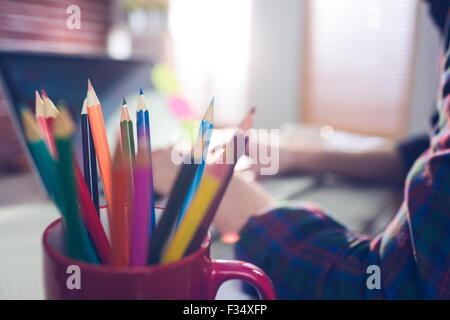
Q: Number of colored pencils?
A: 14